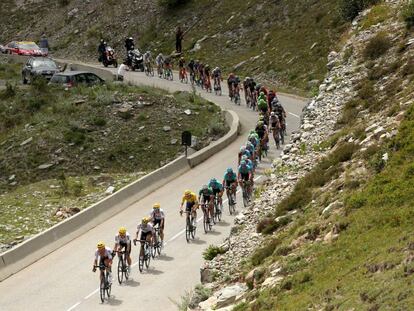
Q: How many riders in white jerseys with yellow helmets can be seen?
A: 4